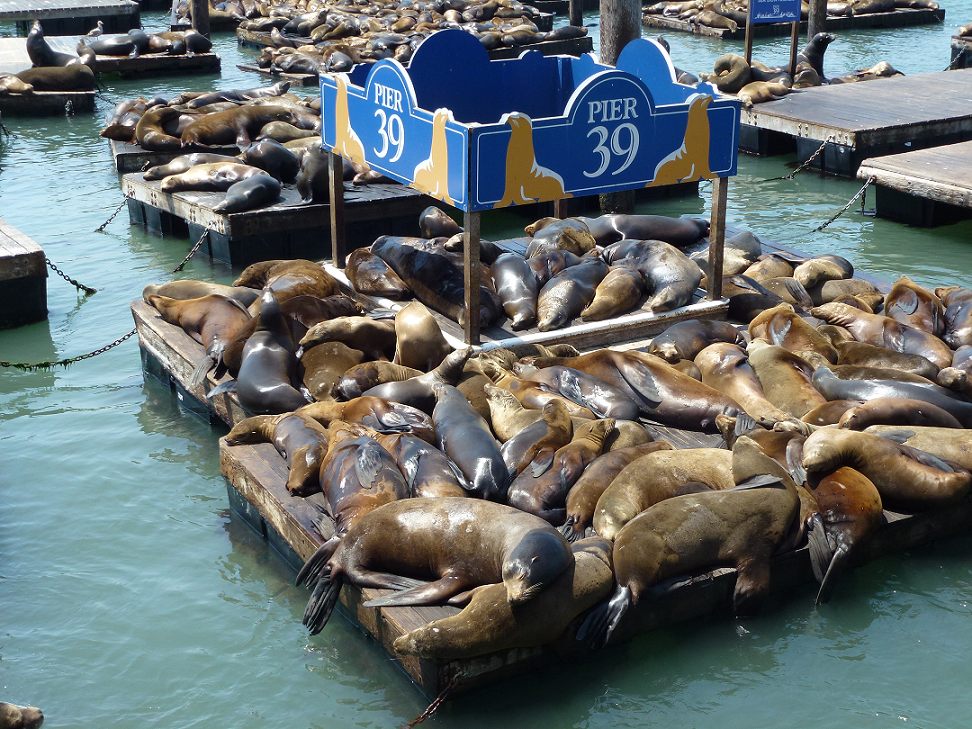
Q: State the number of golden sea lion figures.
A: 4